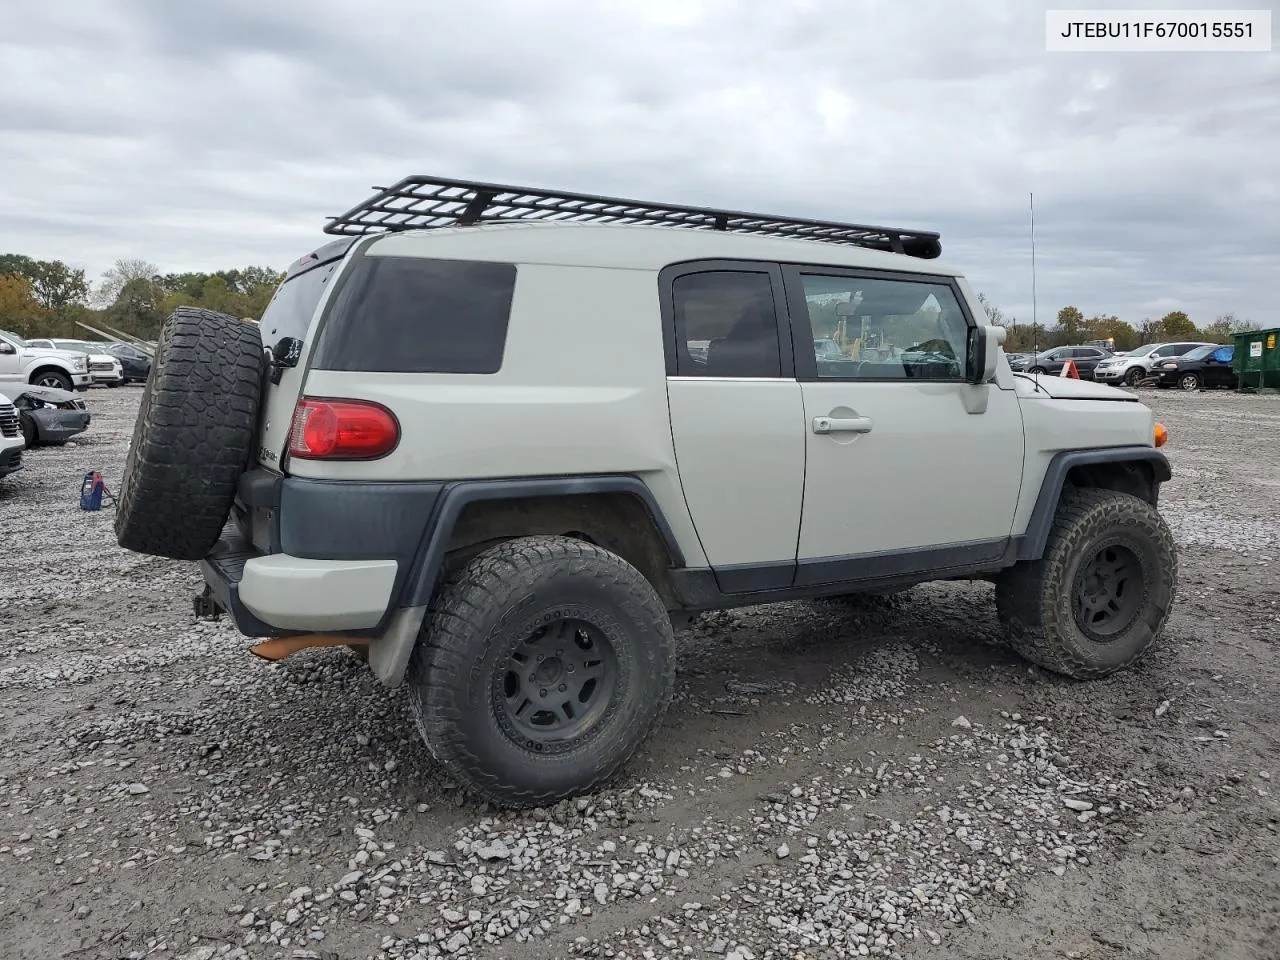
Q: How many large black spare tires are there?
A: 1